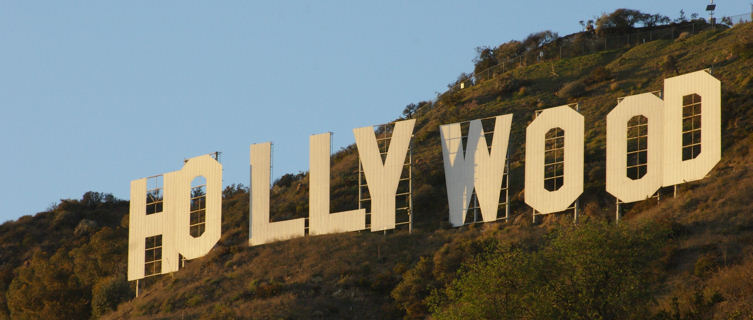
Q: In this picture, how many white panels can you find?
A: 9